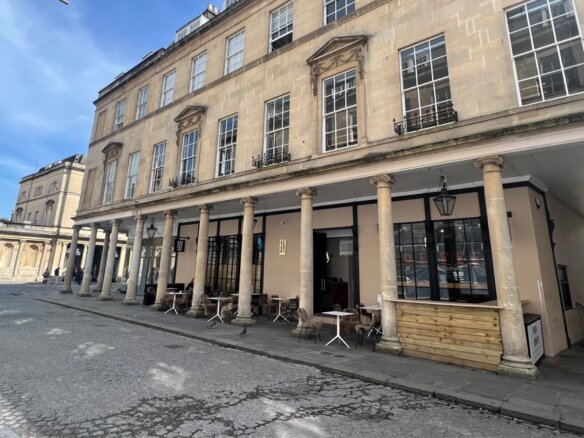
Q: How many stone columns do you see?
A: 11